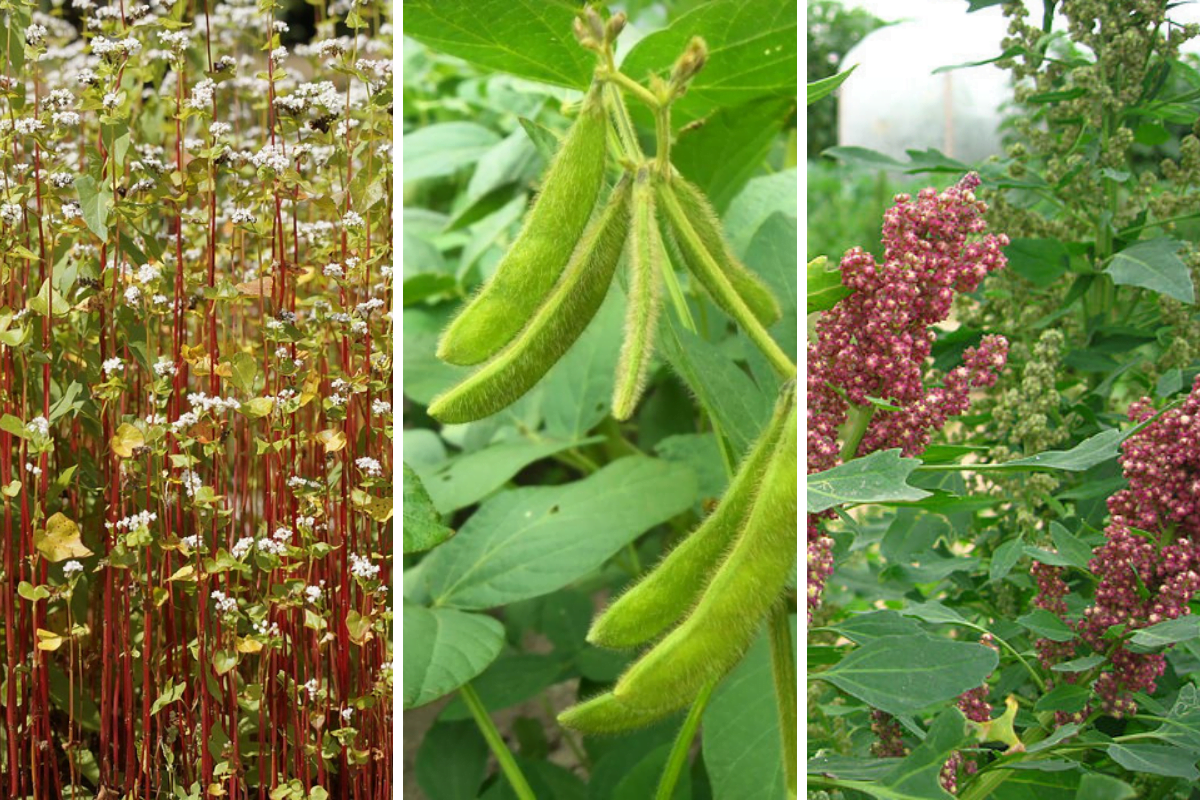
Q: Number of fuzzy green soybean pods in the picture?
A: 7